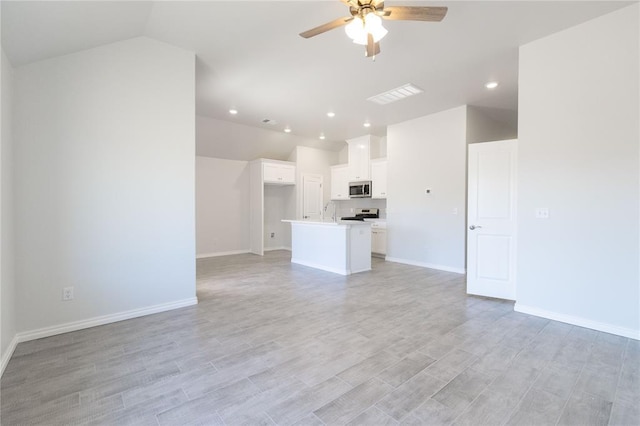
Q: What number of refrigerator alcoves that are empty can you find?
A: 1